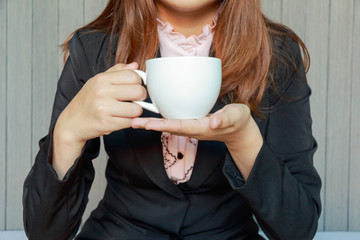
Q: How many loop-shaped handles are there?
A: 1